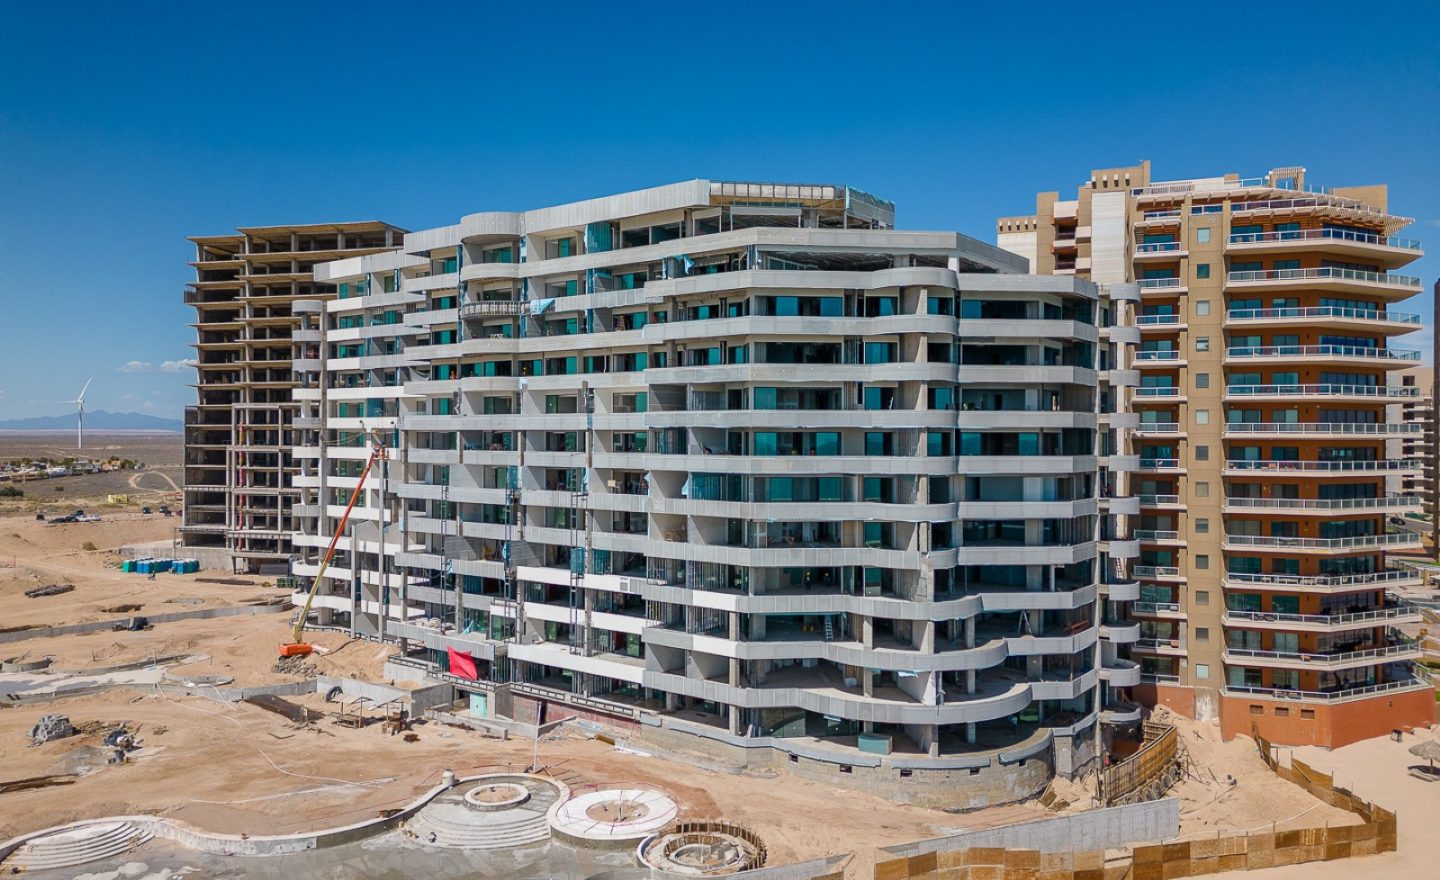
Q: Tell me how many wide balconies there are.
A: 13